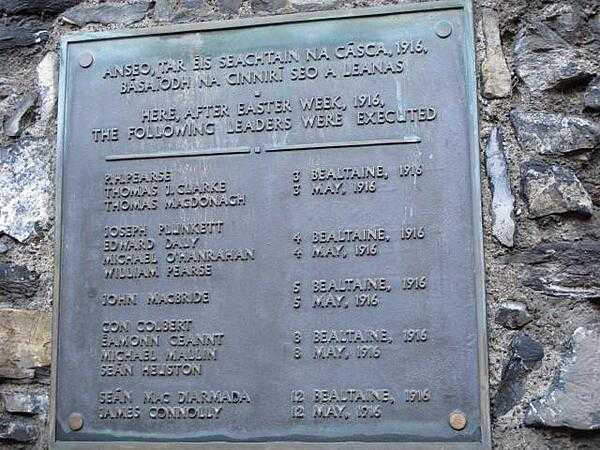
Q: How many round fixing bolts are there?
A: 4